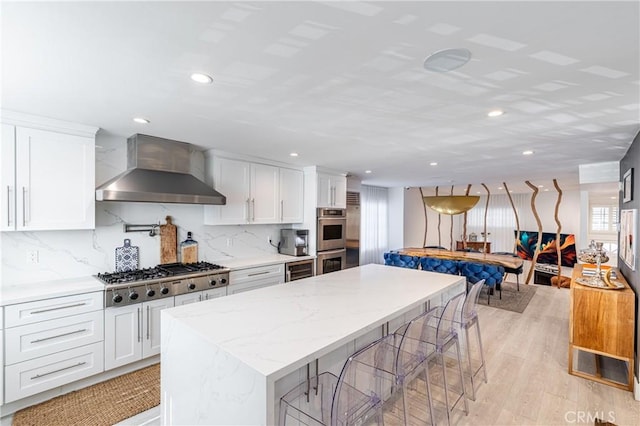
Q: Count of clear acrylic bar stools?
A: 4